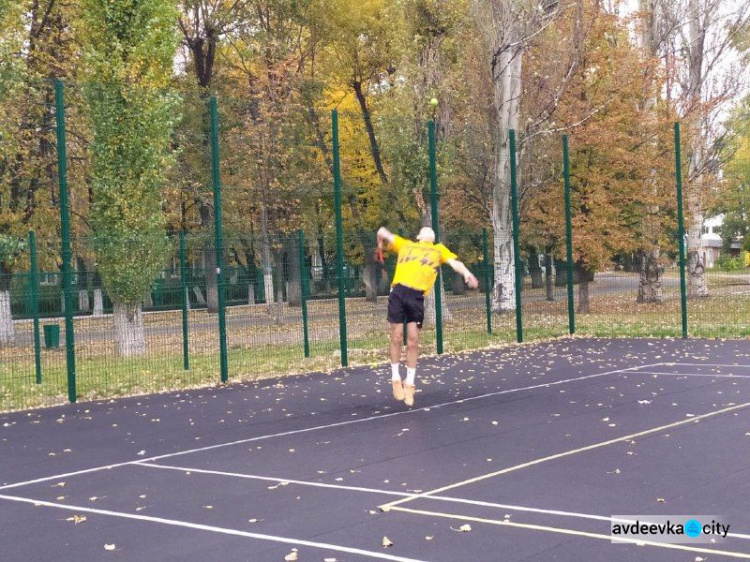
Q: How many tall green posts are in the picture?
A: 7